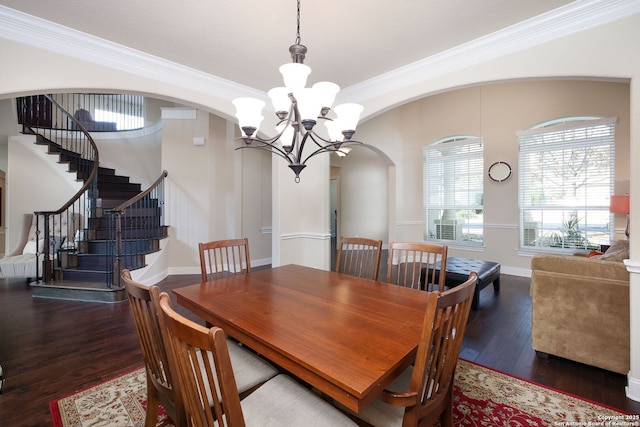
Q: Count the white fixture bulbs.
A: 9